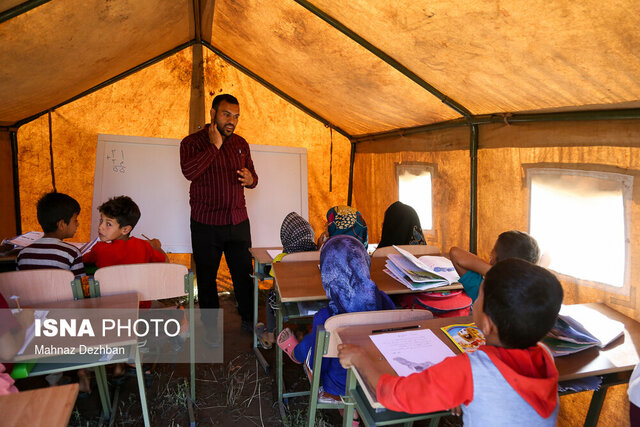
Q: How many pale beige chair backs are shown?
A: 5